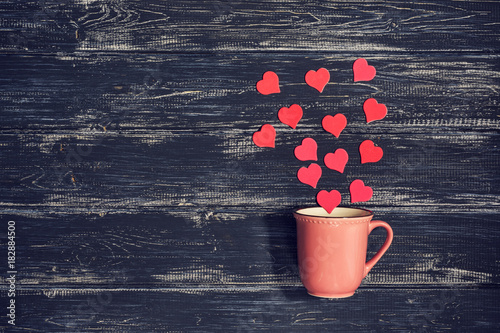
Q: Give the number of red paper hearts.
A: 13